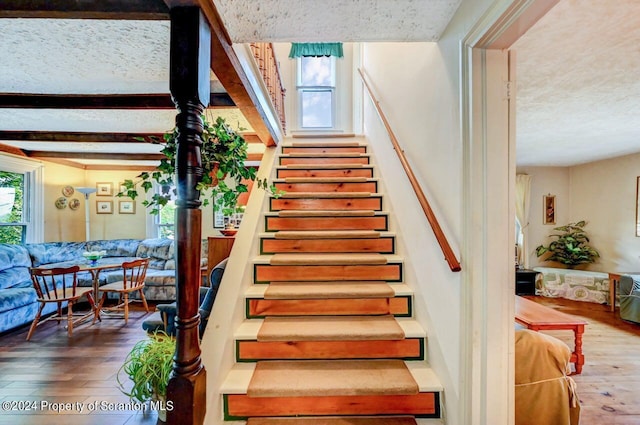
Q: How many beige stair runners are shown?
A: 13